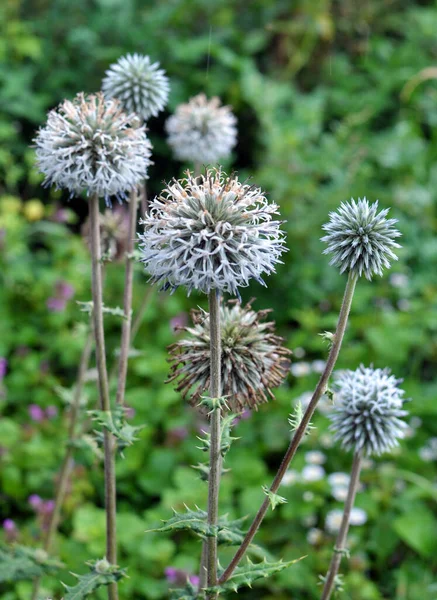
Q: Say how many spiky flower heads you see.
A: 7